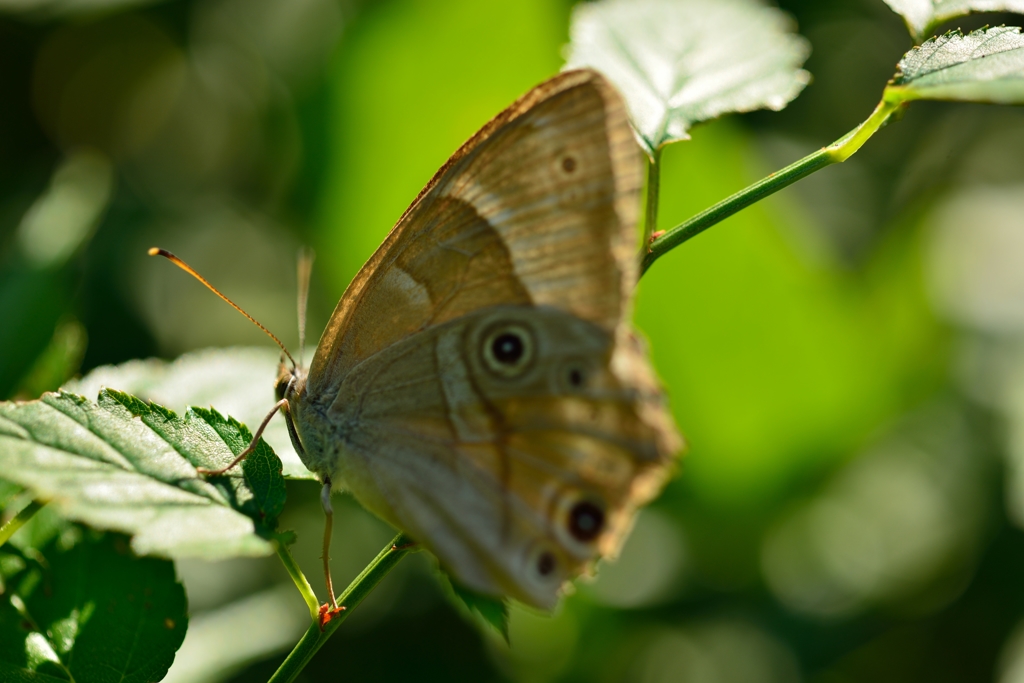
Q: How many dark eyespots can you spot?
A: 5